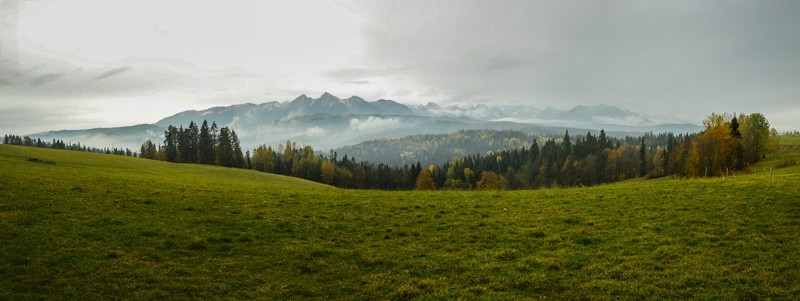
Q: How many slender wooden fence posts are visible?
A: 3